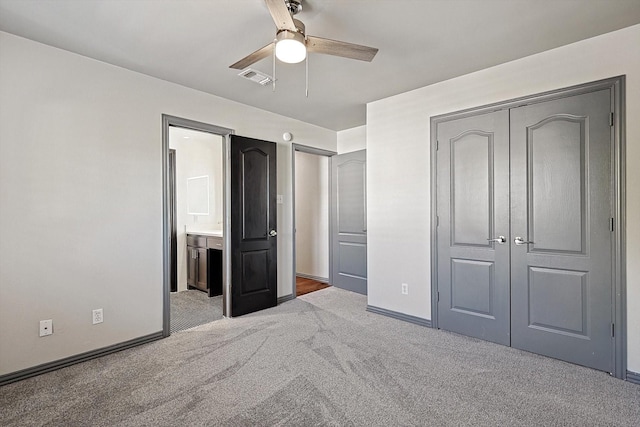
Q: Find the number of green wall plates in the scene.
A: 0